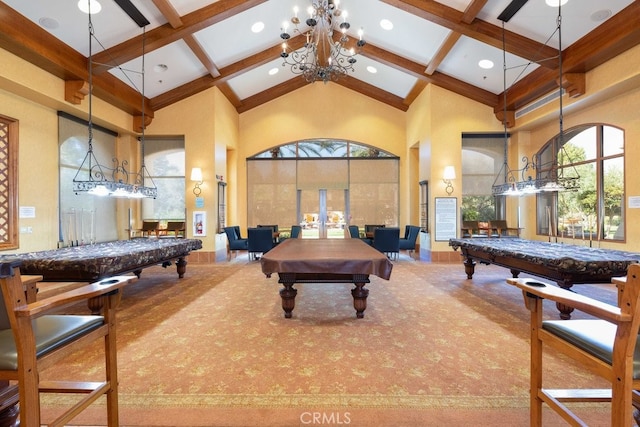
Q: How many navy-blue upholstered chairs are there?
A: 8